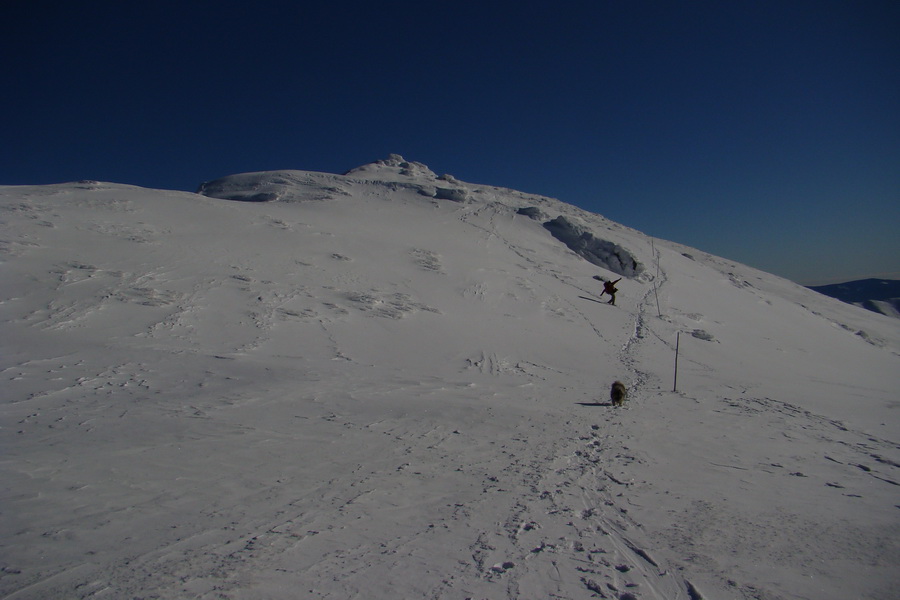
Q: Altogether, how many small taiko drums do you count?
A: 0